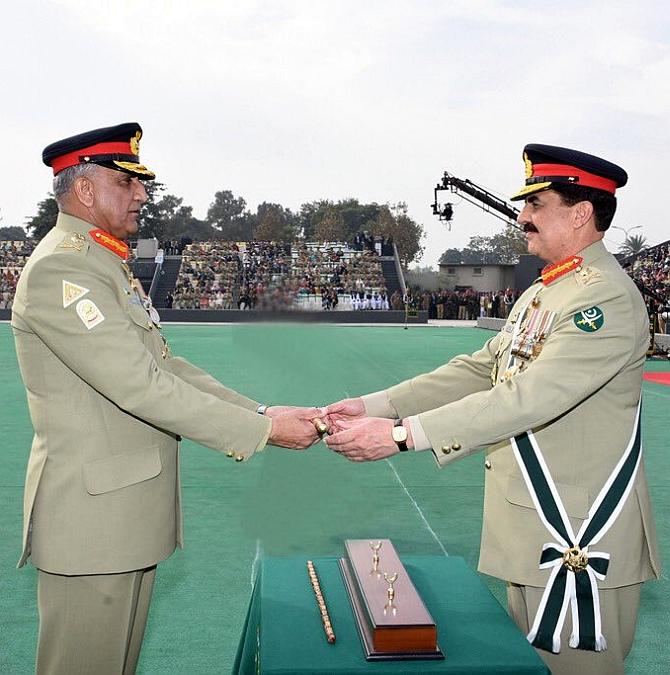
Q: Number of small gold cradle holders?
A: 2